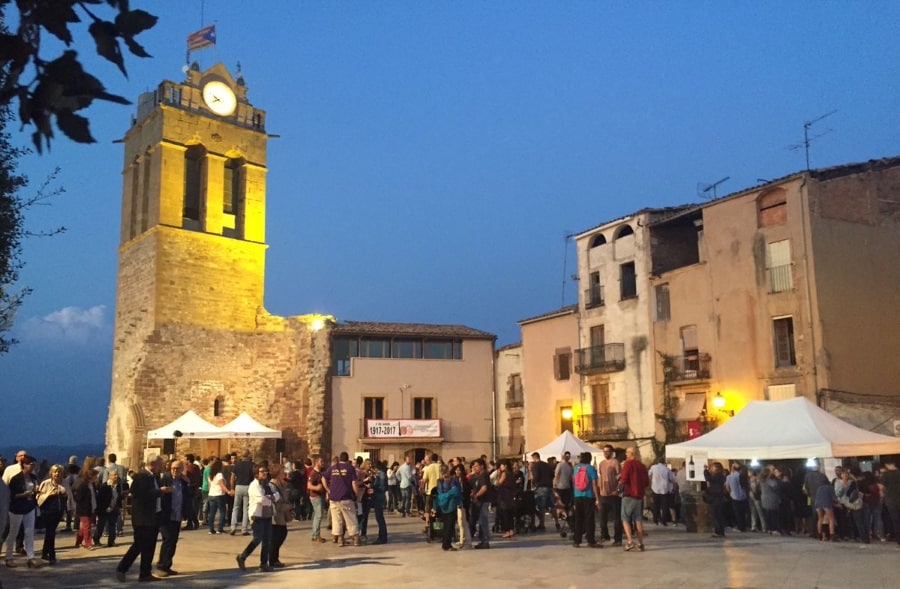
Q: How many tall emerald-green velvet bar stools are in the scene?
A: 0